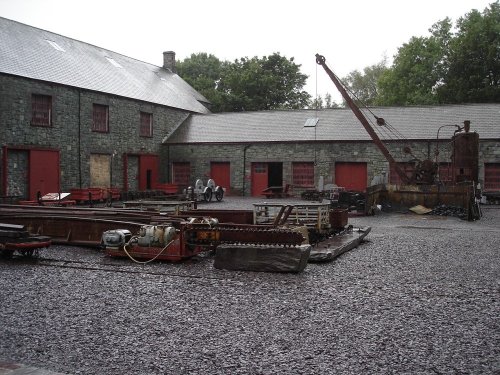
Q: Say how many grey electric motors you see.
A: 2